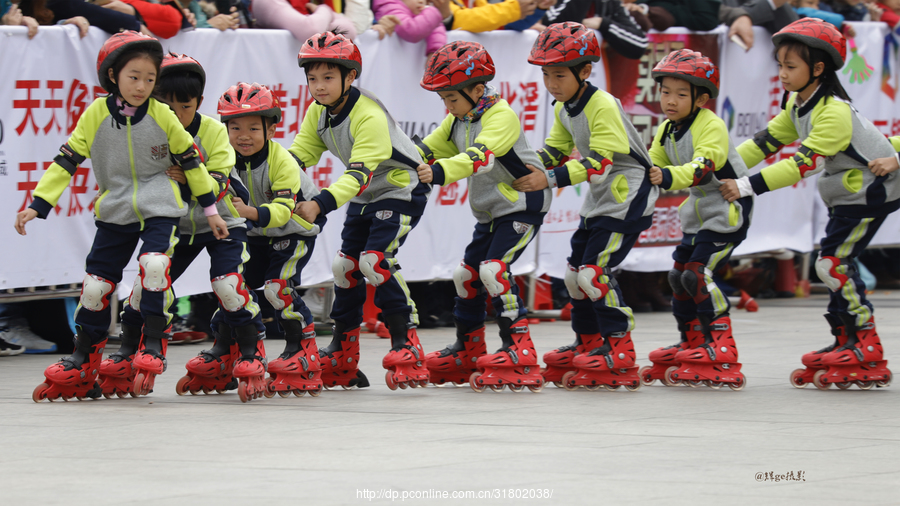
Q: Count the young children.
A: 8